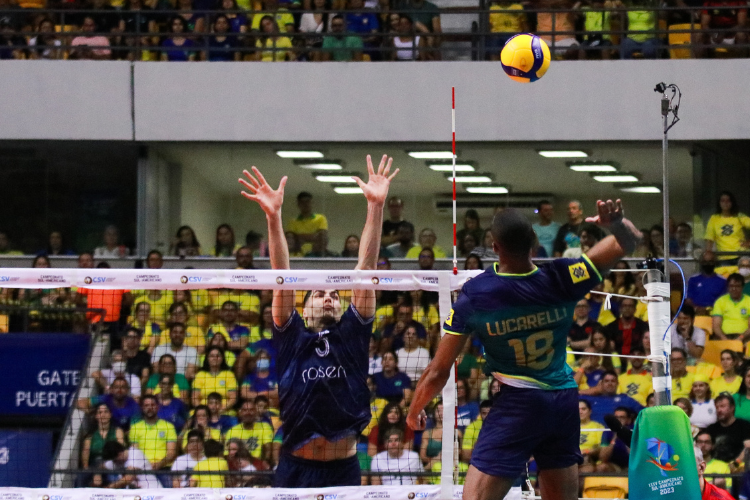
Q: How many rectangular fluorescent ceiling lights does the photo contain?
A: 12